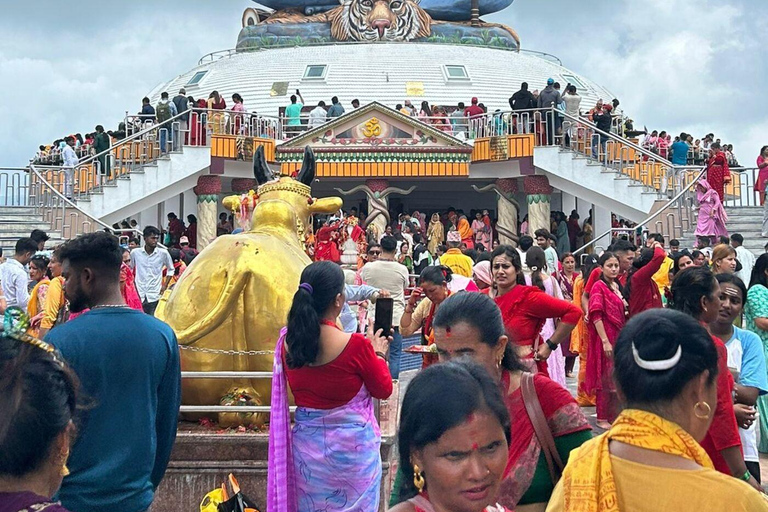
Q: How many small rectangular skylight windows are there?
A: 4